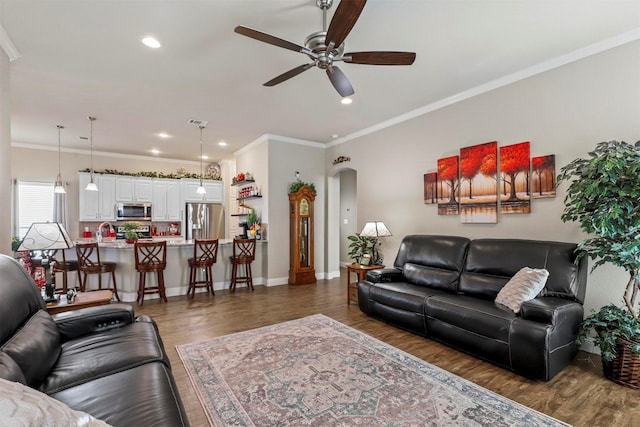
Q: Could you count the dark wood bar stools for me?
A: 5